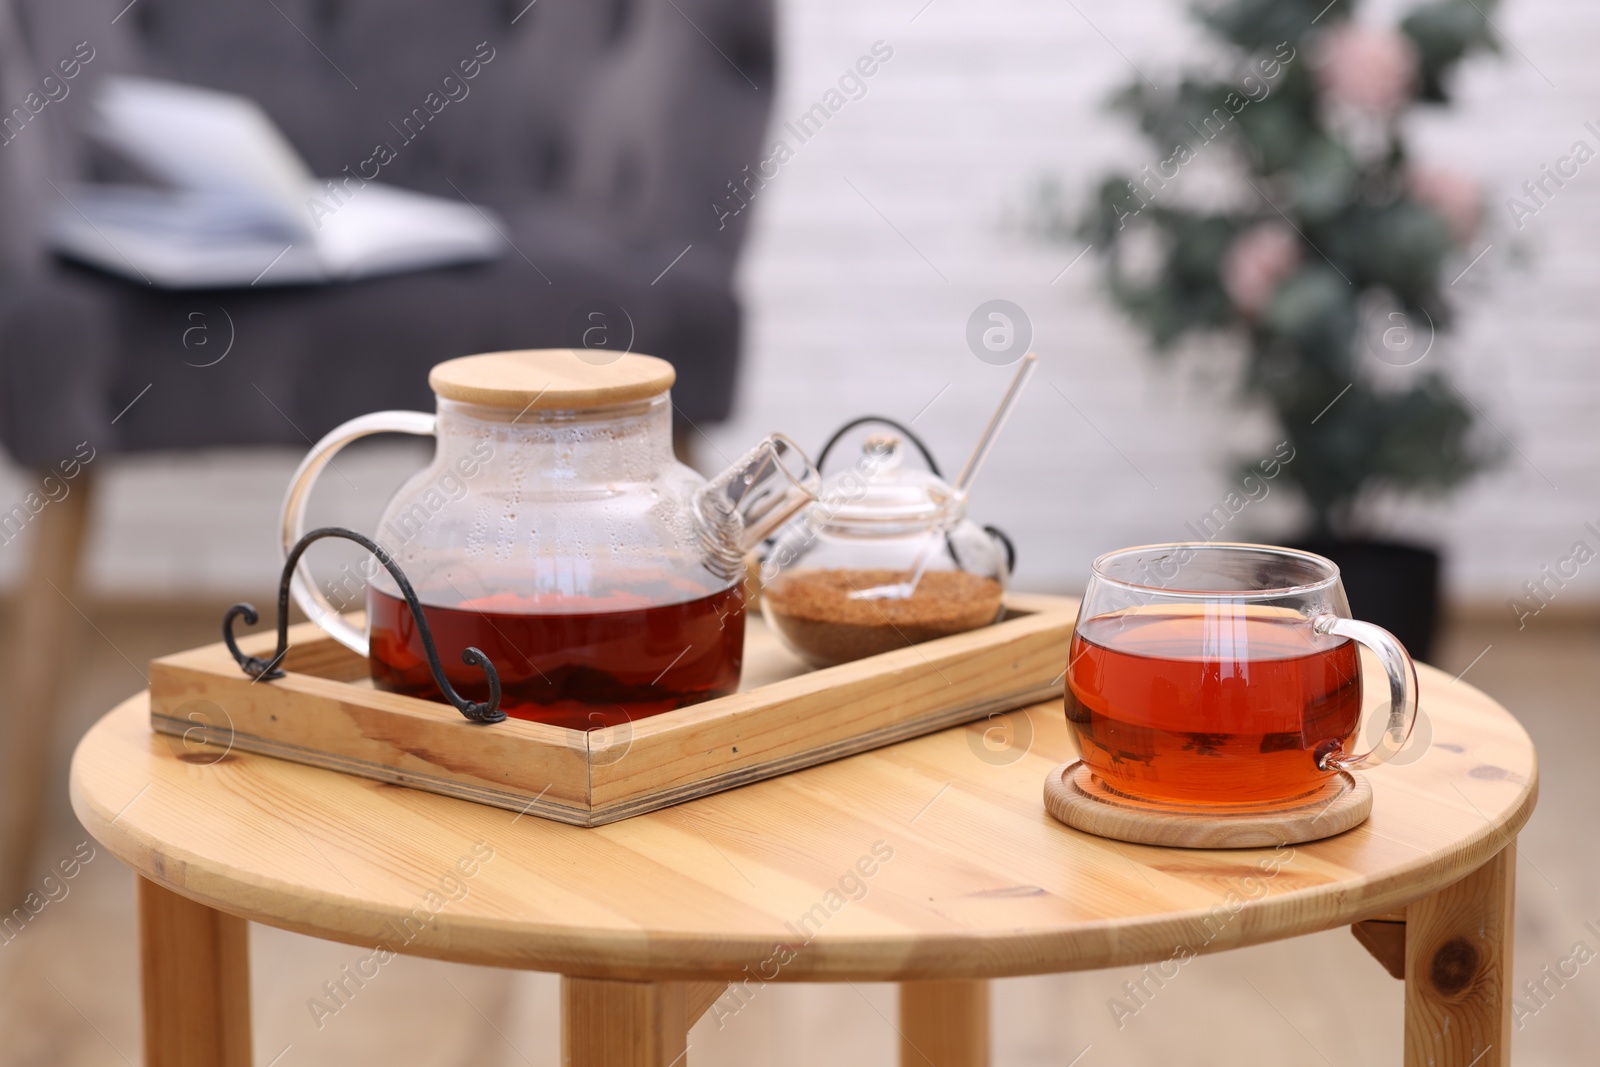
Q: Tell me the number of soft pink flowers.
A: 3